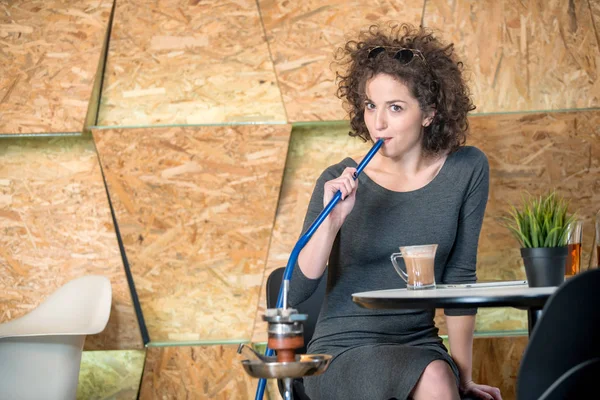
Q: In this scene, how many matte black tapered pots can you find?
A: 1